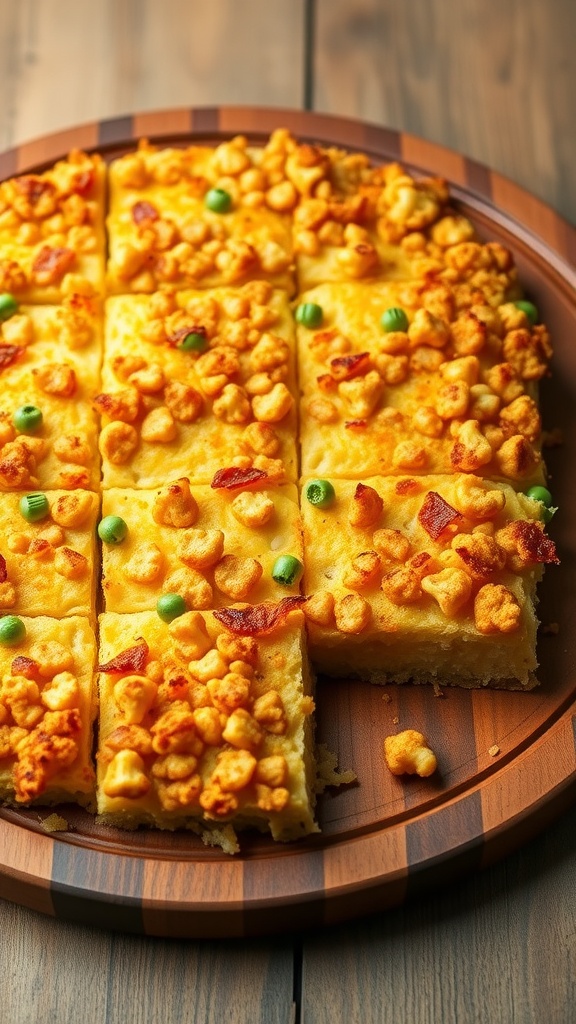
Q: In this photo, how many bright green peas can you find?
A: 14